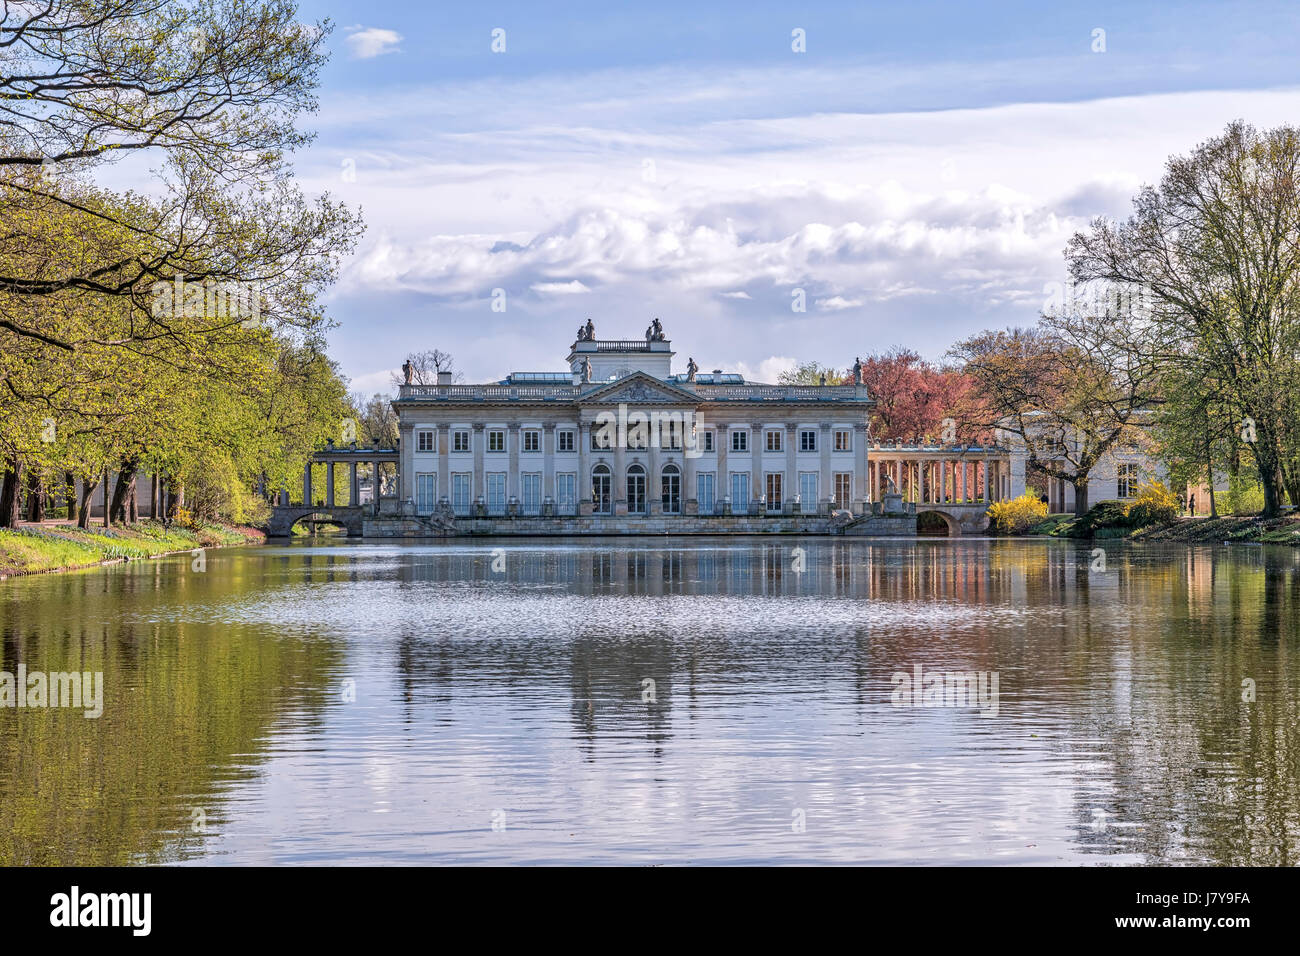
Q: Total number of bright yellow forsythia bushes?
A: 2